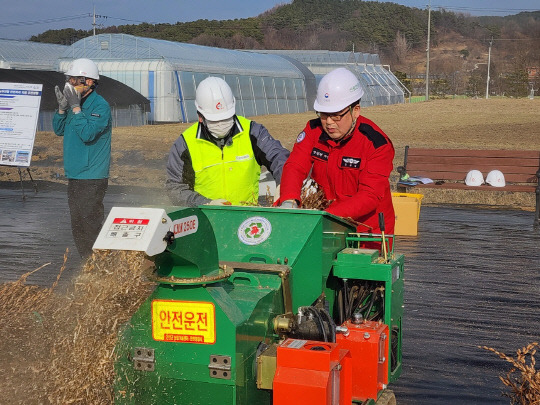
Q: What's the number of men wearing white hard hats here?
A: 3